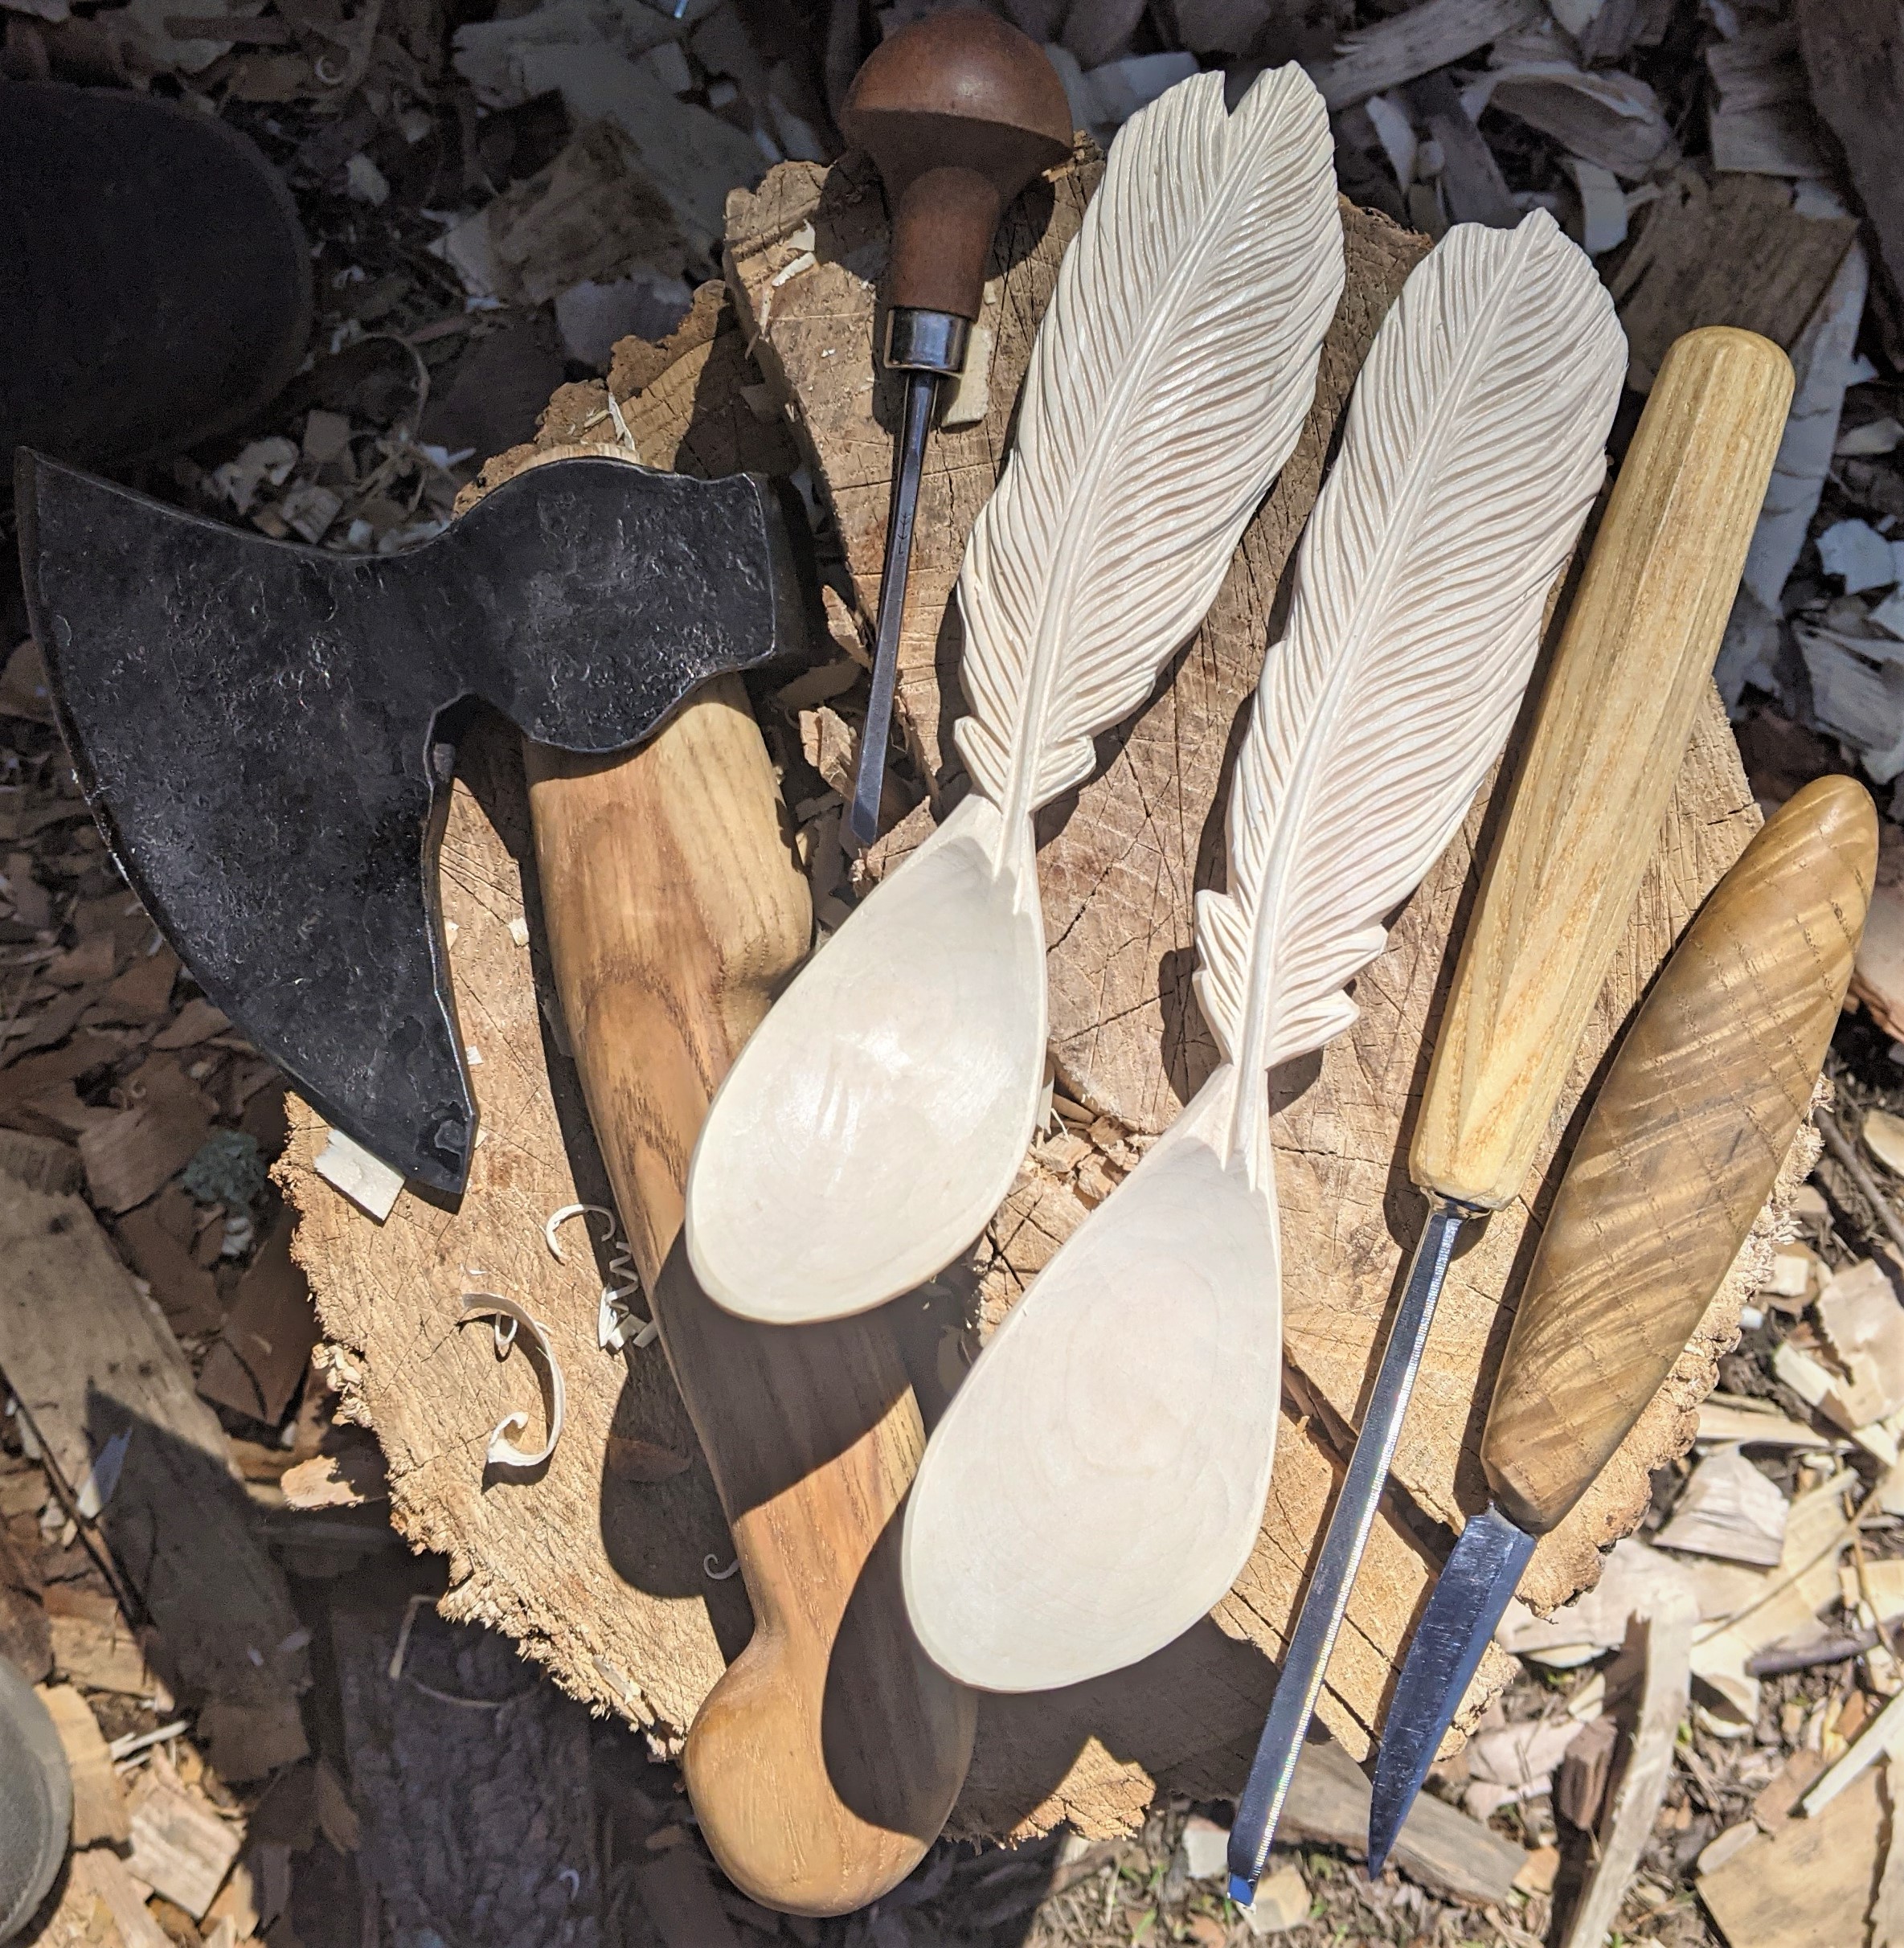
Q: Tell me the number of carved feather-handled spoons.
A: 2